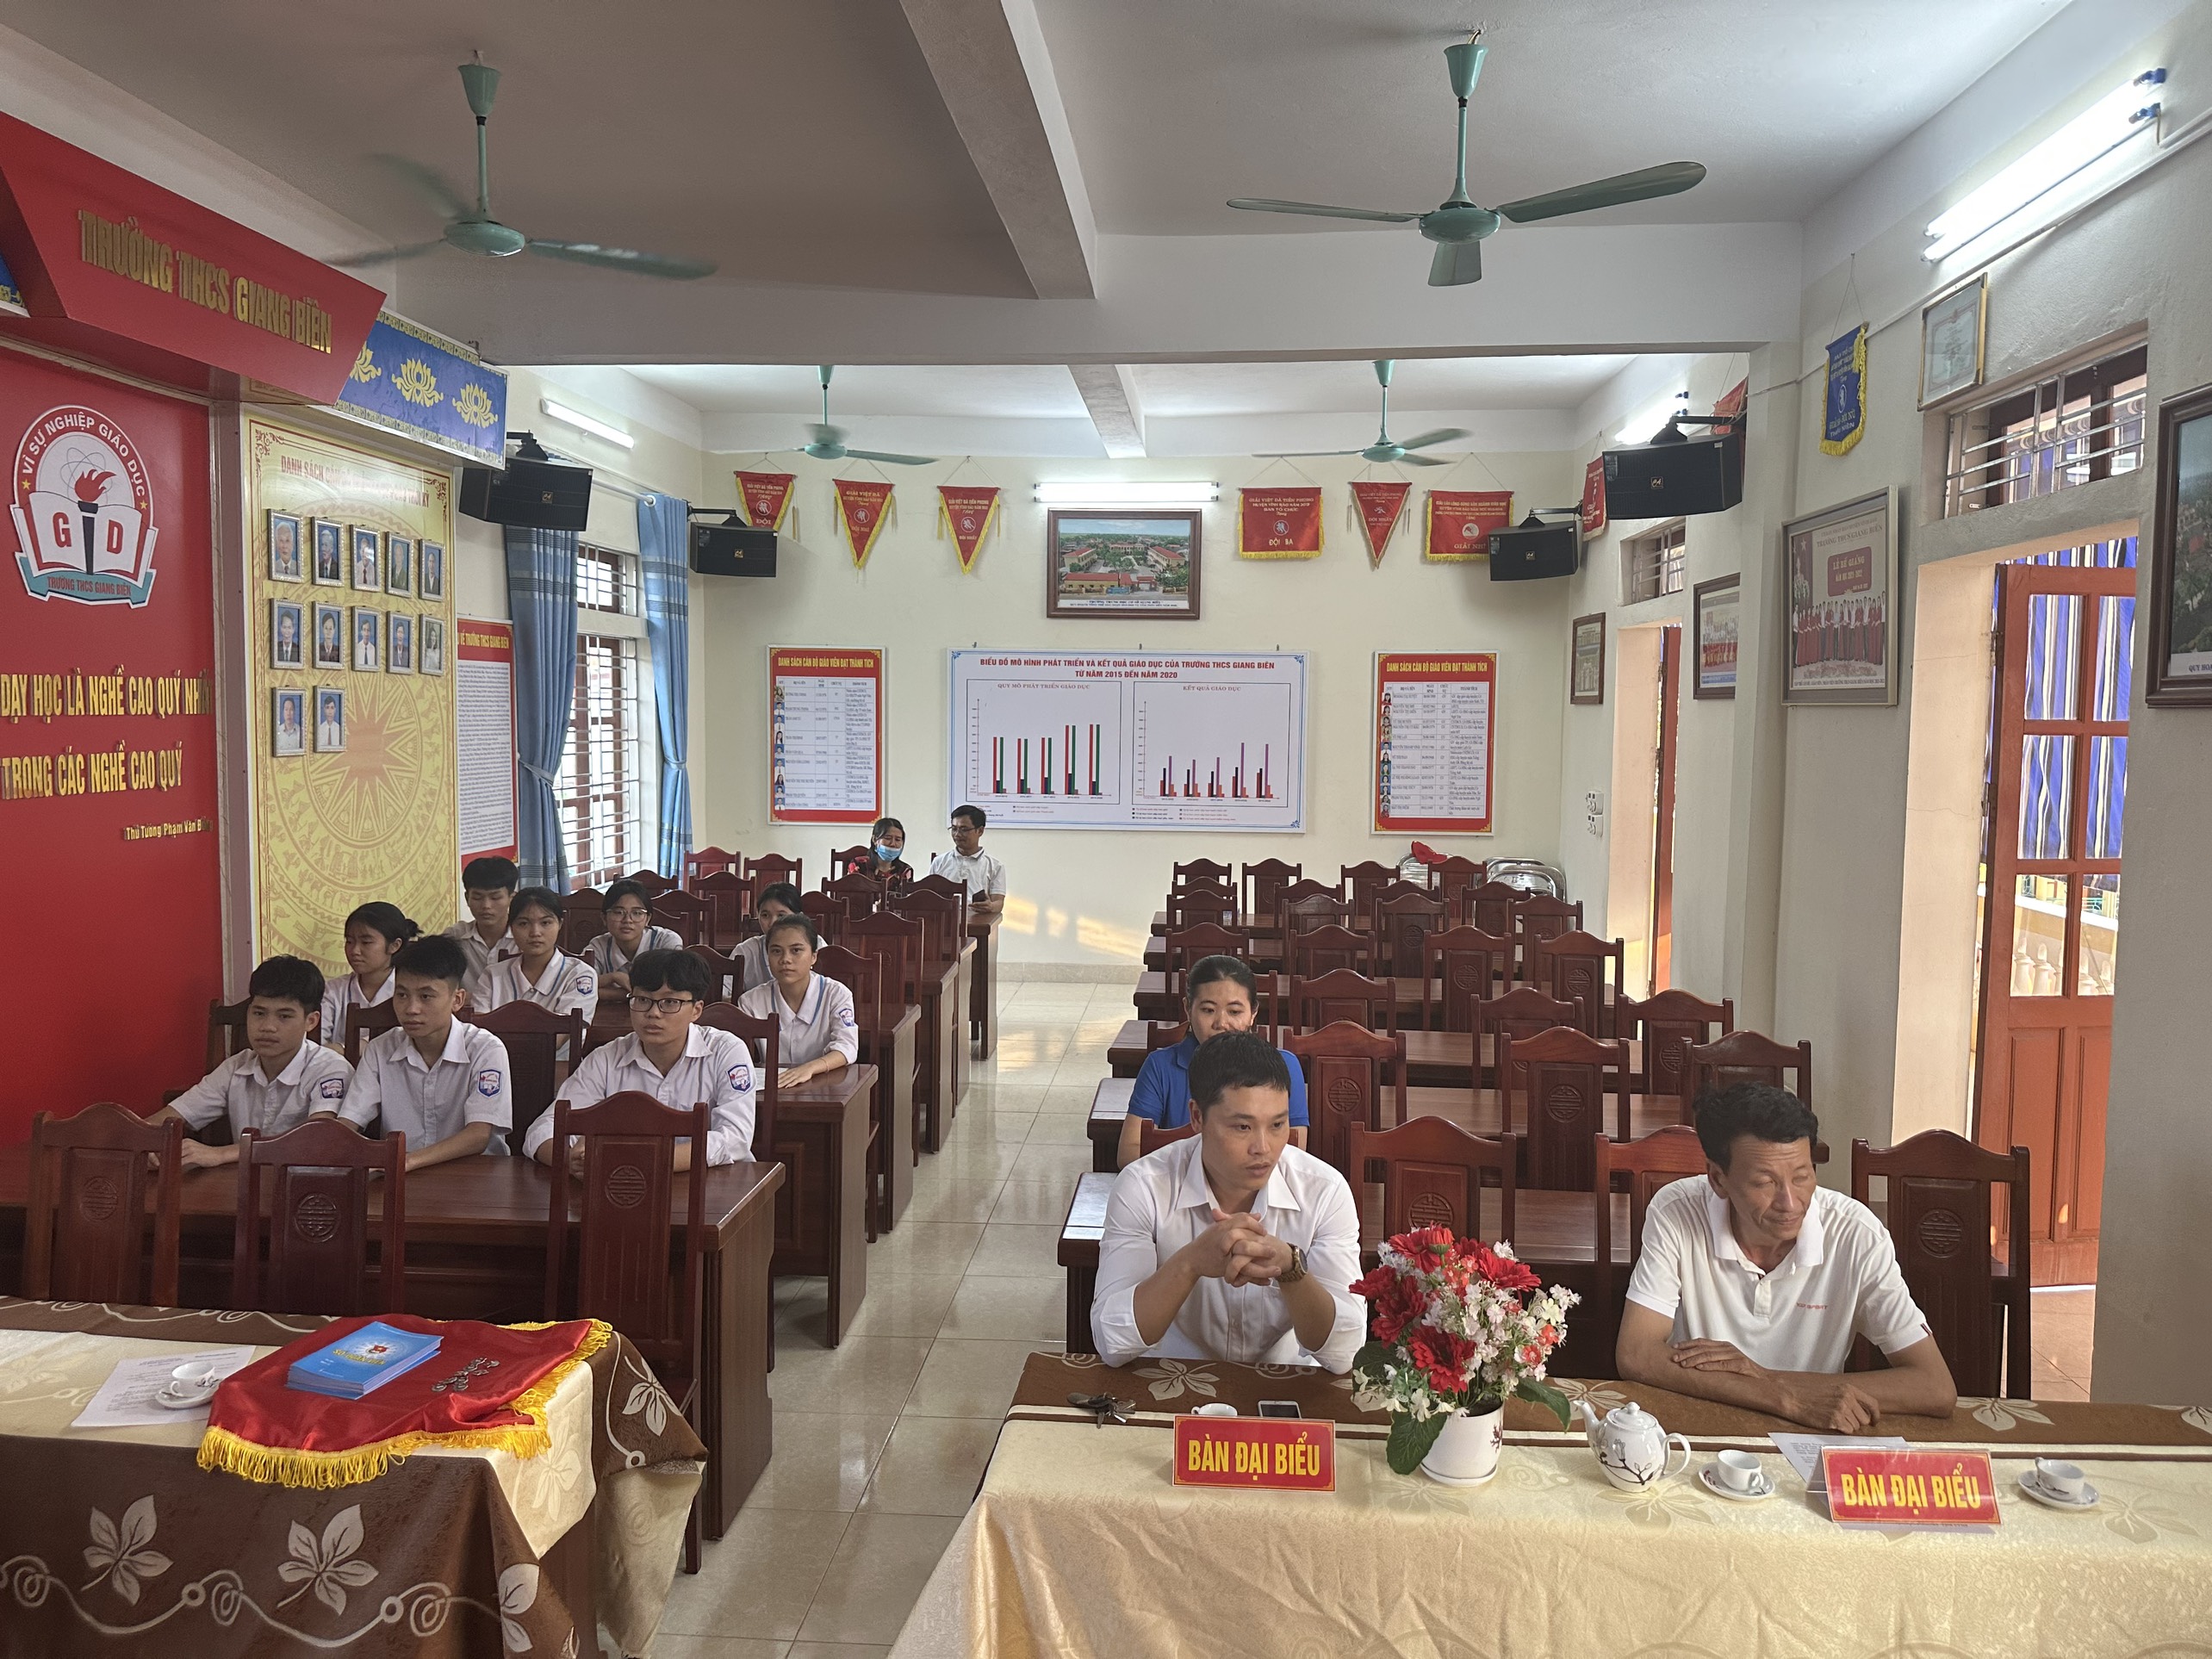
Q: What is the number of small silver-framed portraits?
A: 12